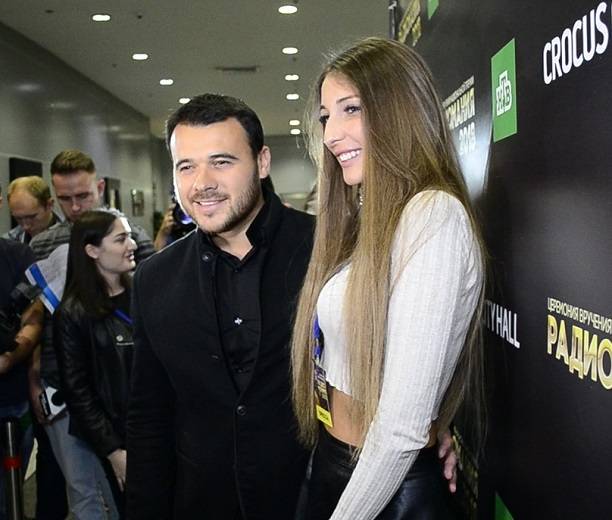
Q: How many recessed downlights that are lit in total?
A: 10